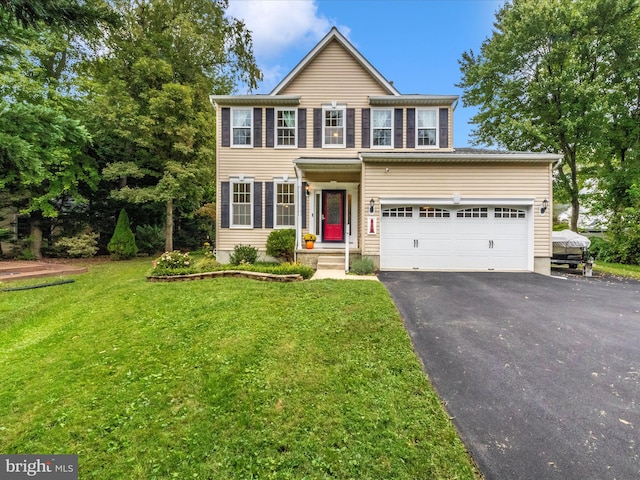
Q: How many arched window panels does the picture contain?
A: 4